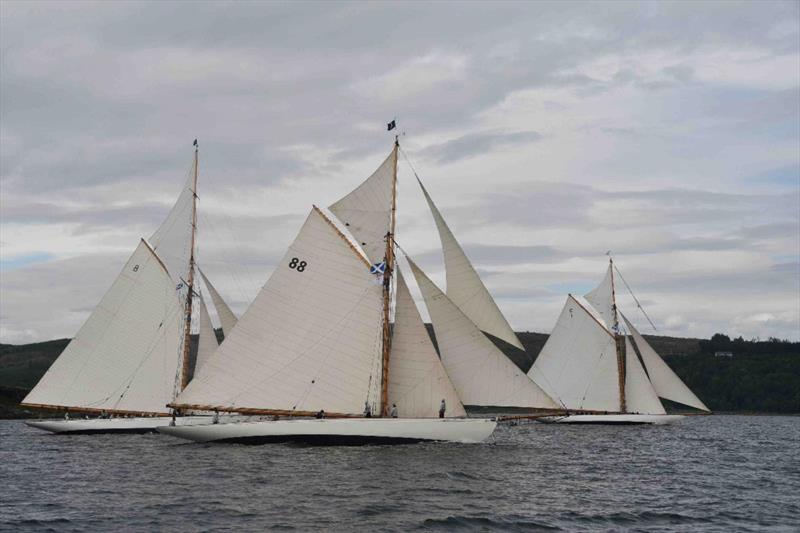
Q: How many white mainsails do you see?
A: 3